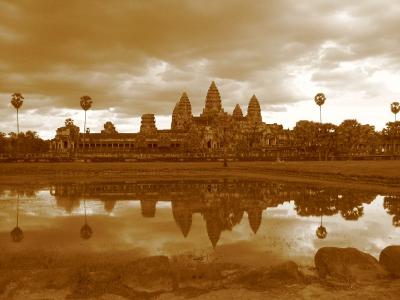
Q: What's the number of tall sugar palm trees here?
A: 4